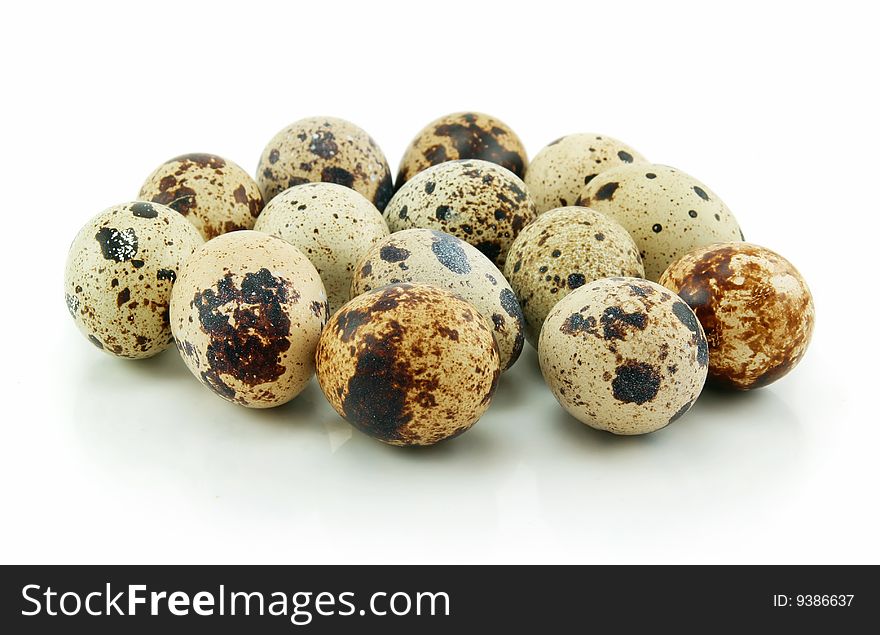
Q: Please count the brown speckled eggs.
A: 14